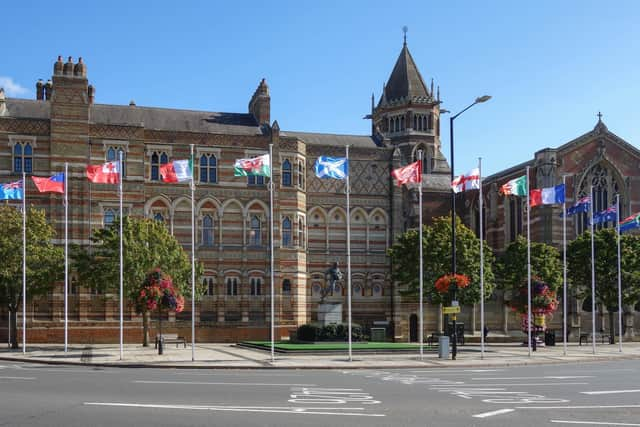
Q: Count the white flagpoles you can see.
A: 12